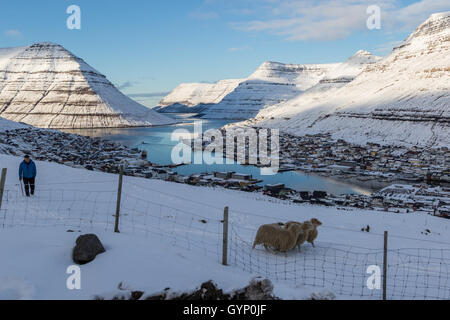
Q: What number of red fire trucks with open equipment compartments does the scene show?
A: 0